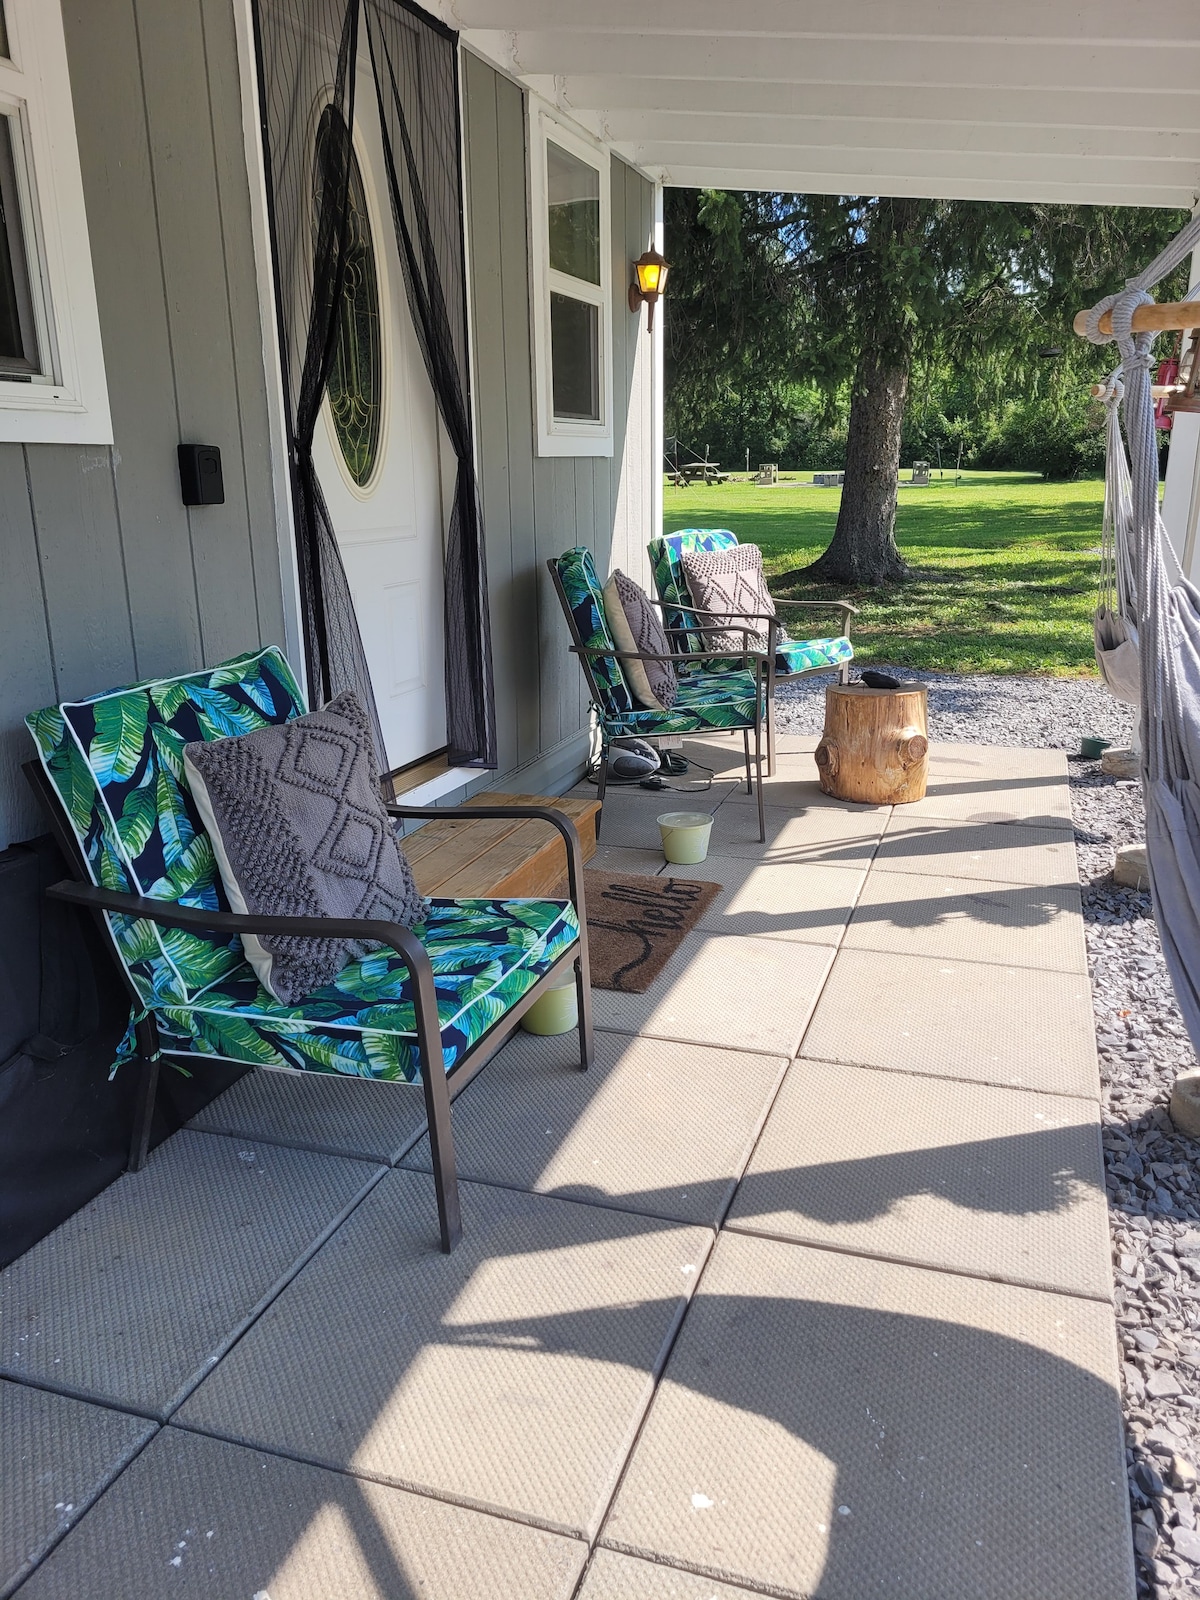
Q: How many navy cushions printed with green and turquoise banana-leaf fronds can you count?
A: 6